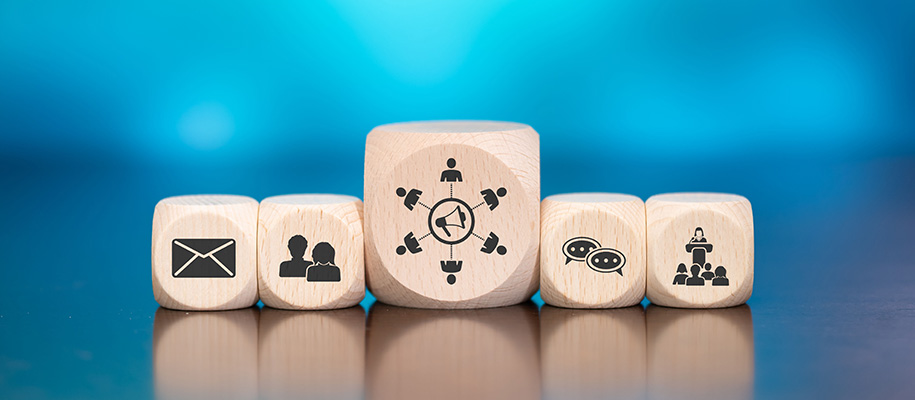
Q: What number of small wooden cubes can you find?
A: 4